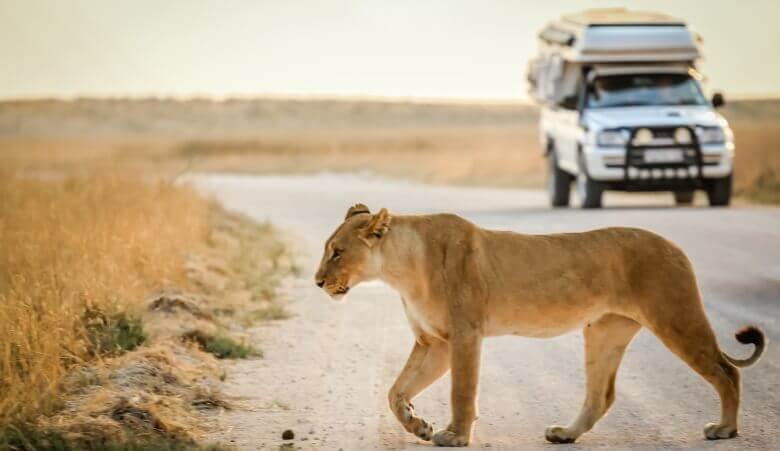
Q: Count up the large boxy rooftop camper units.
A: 1